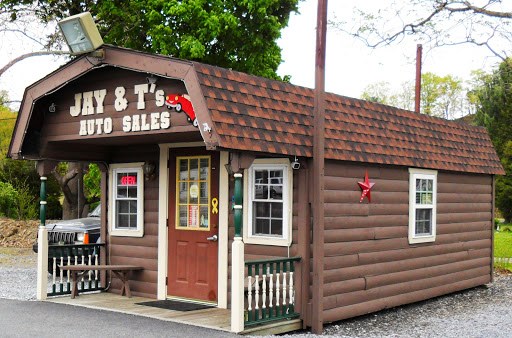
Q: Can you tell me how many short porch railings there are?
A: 2